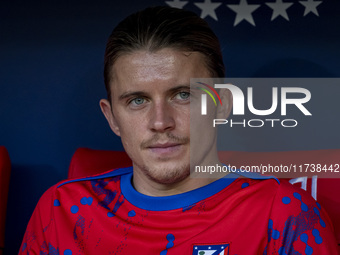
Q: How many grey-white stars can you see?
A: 5